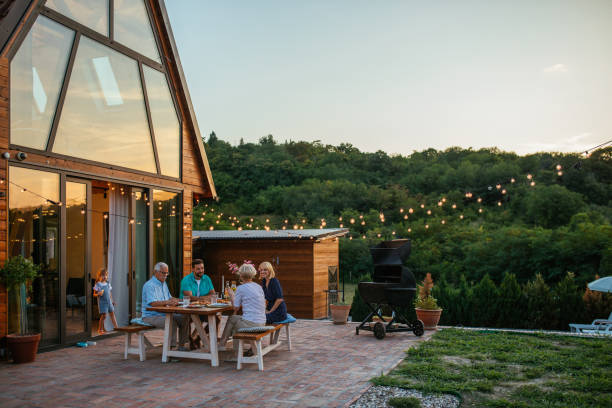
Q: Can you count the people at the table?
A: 4